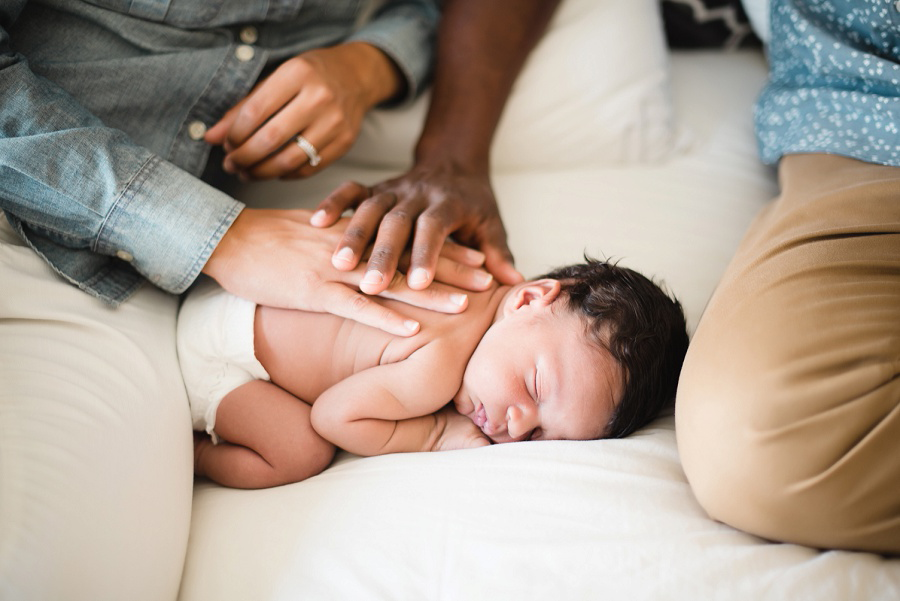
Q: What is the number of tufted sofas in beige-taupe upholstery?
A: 0